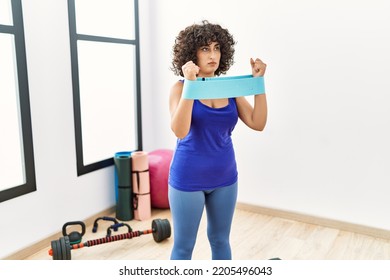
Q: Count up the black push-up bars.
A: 2